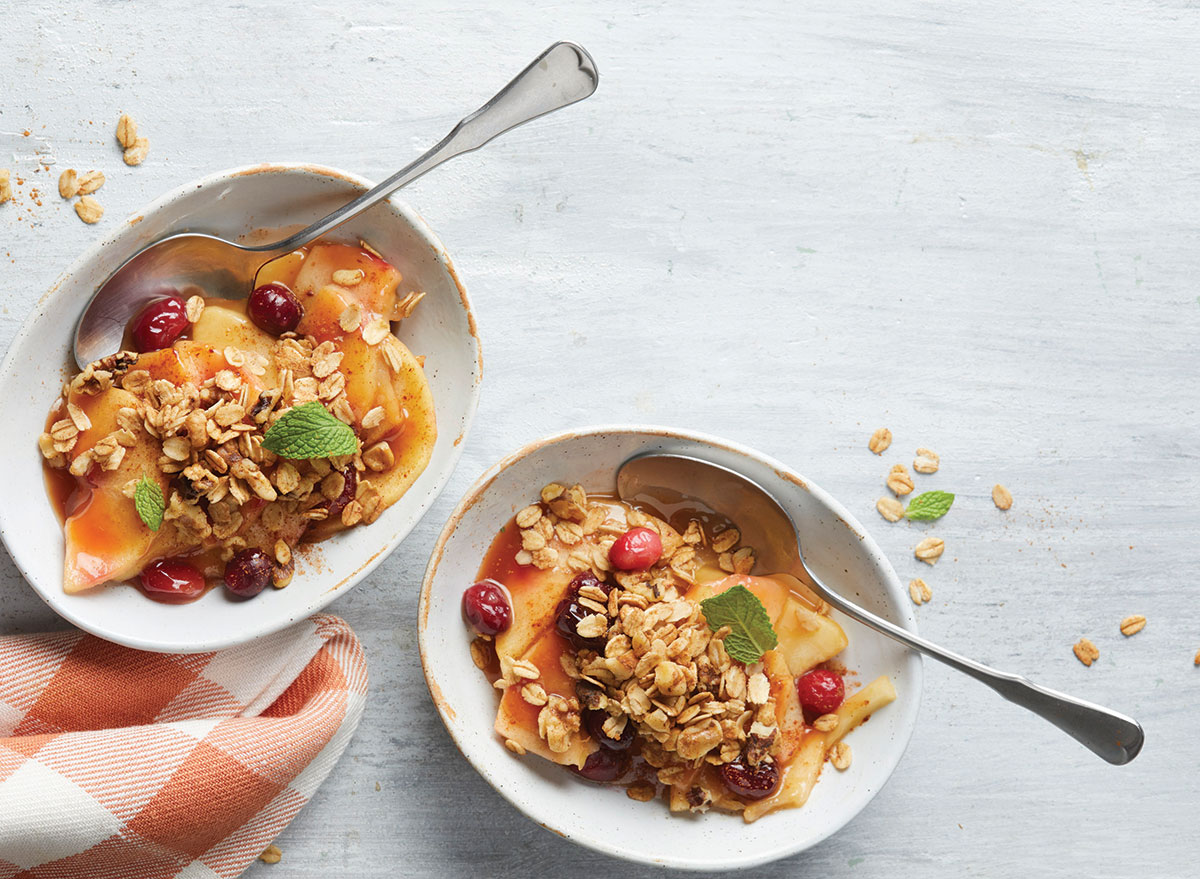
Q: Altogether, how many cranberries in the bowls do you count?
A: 13